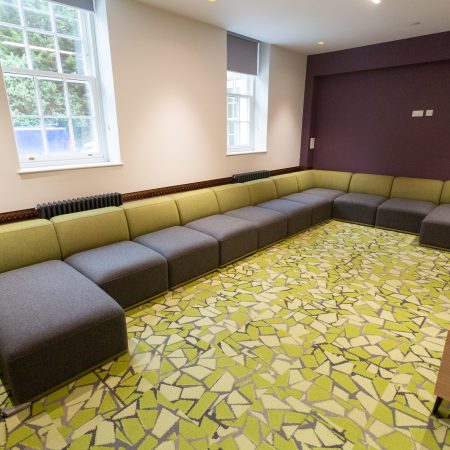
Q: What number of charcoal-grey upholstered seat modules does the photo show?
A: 11